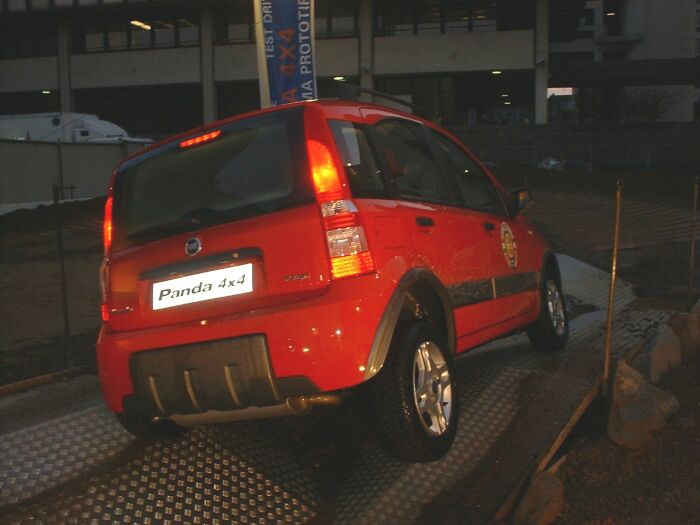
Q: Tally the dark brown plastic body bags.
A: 0